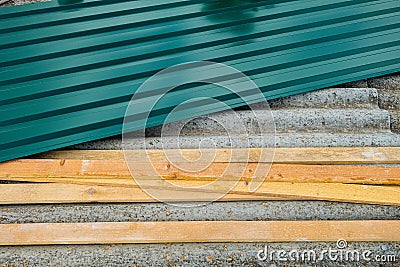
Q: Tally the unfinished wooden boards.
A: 5